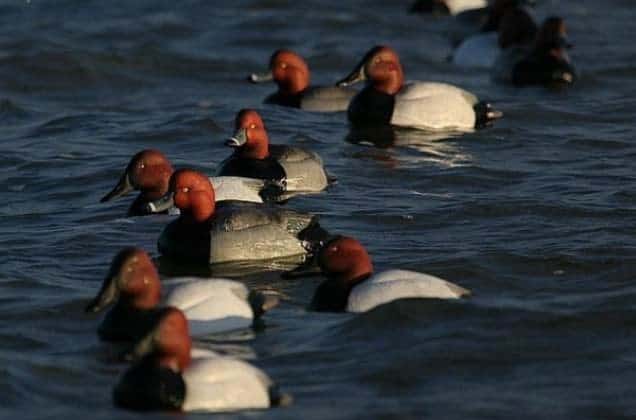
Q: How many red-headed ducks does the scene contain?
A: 8